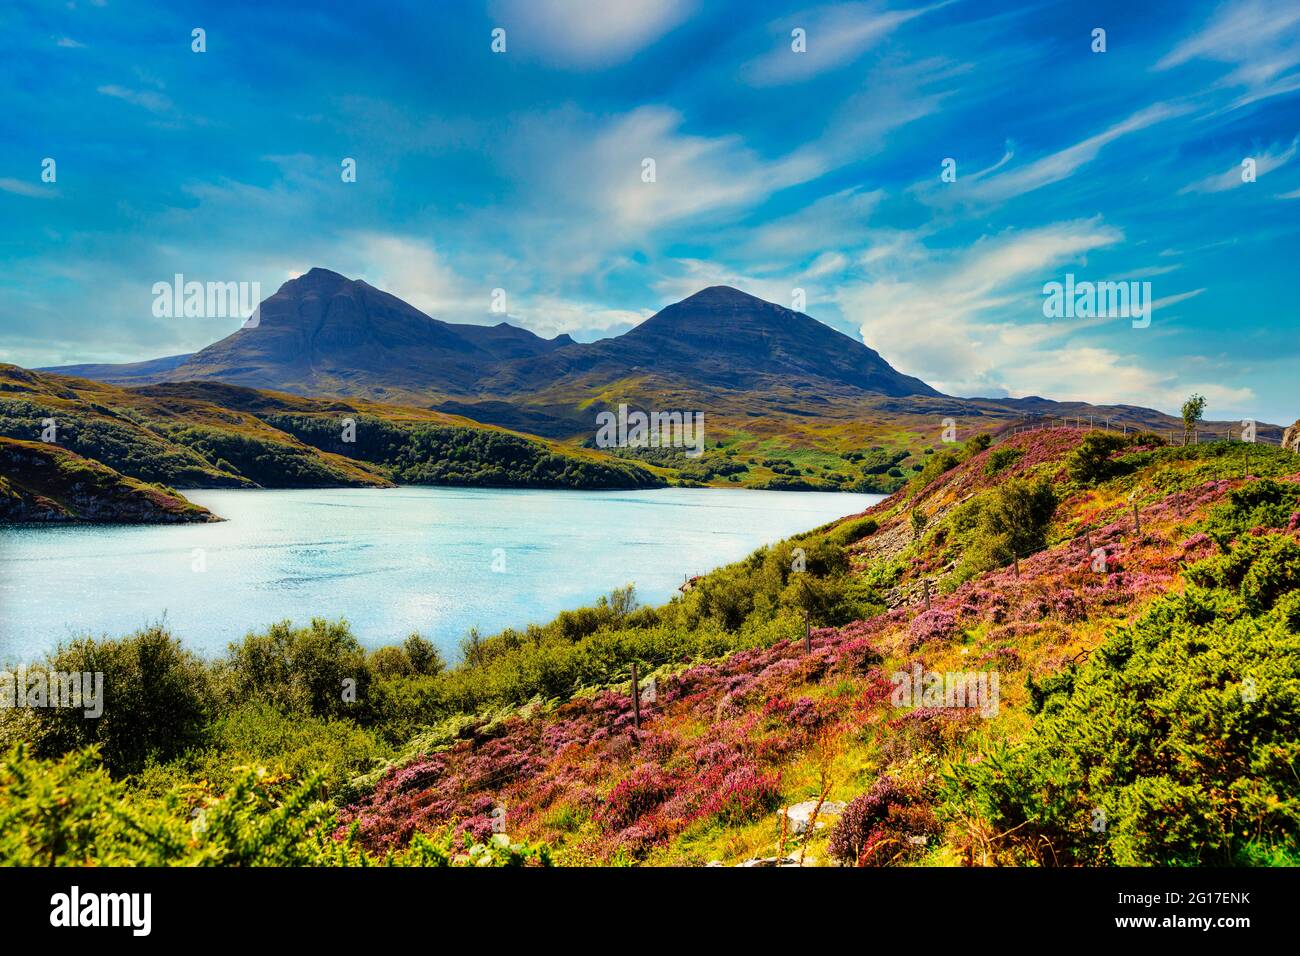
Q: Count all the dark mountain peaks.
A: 2